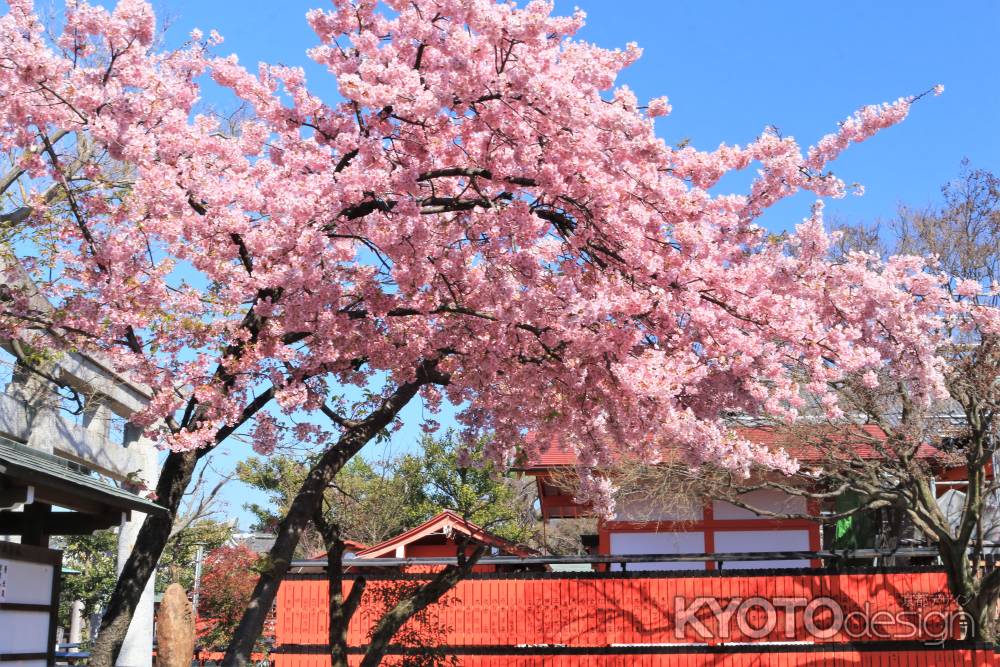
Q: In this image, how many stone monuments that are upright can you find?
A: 1